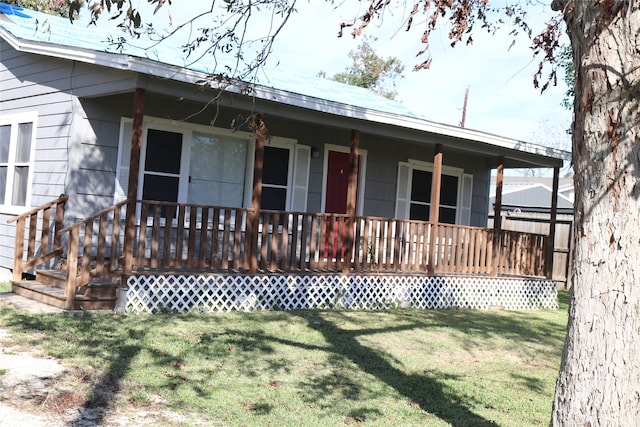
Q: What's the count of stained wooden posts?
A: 6